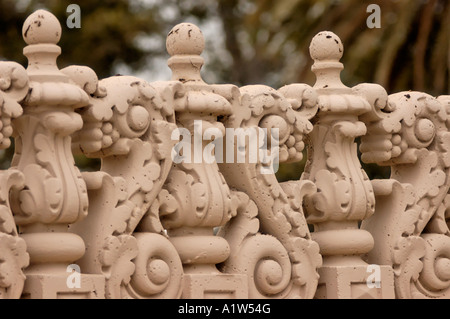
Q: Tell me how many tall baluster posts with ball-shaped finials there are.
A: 3